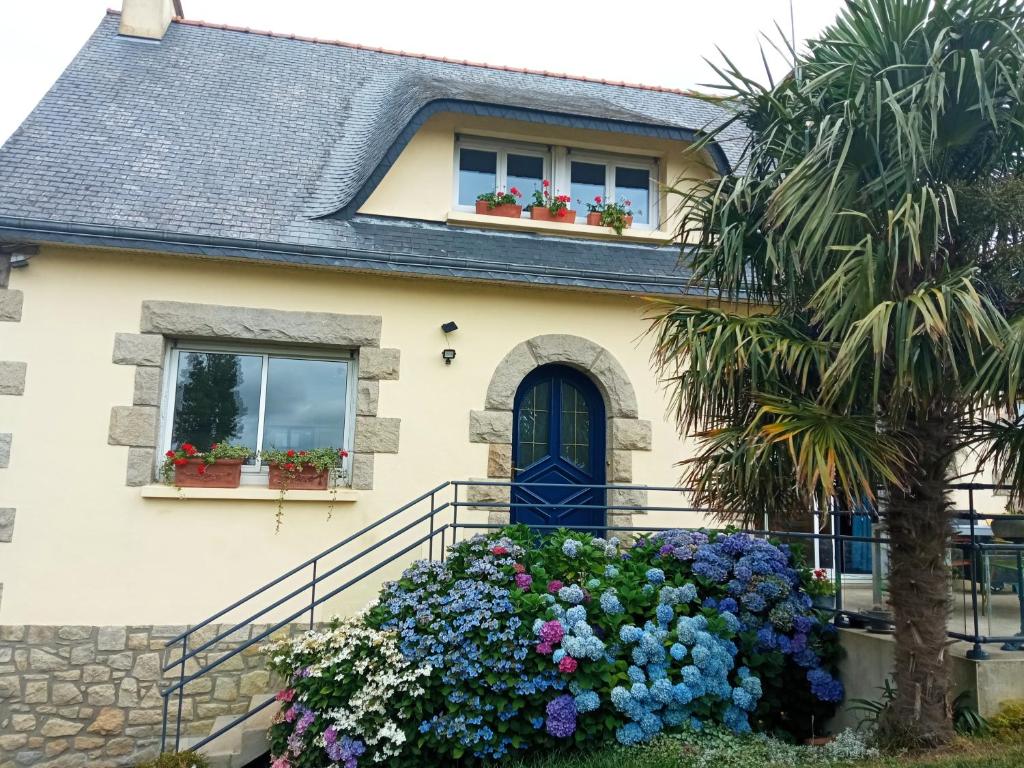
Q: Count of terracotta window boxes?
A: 5